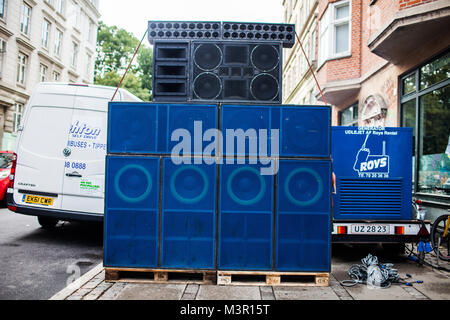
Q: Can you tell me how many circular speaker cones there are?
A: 8